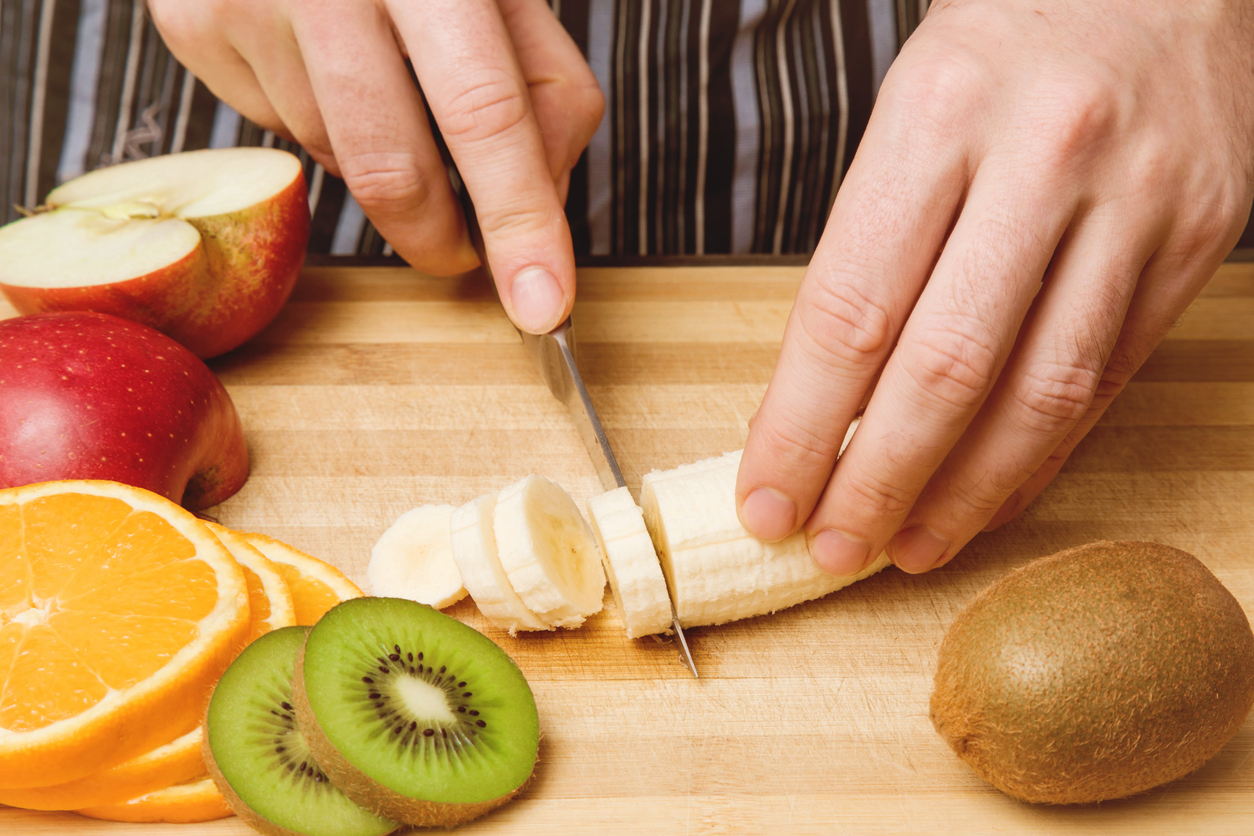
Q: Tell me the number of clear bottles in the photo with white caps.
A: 0